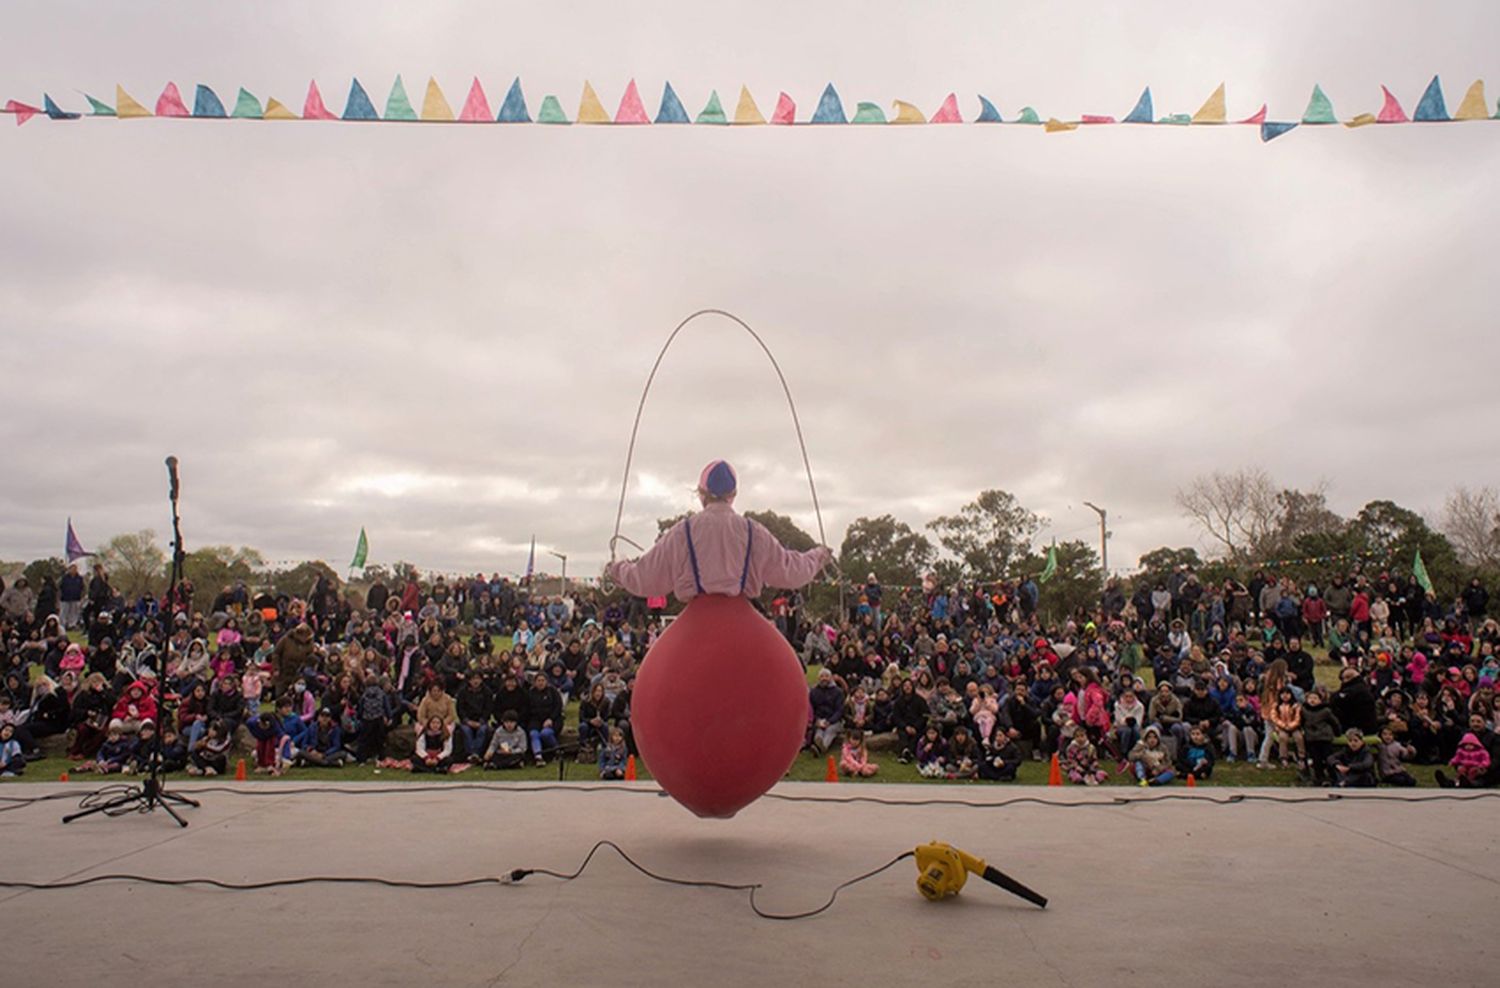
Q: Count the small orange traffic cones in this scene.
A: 6